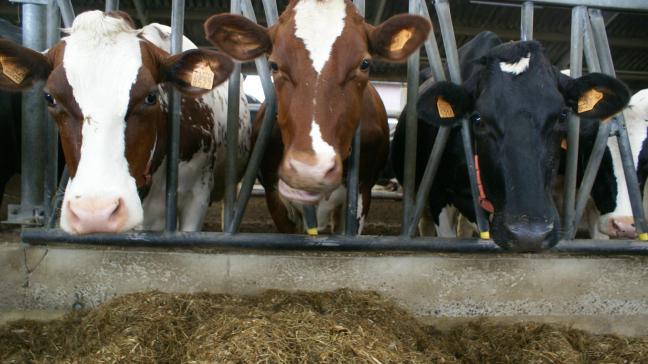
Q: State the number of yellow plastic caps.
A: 3